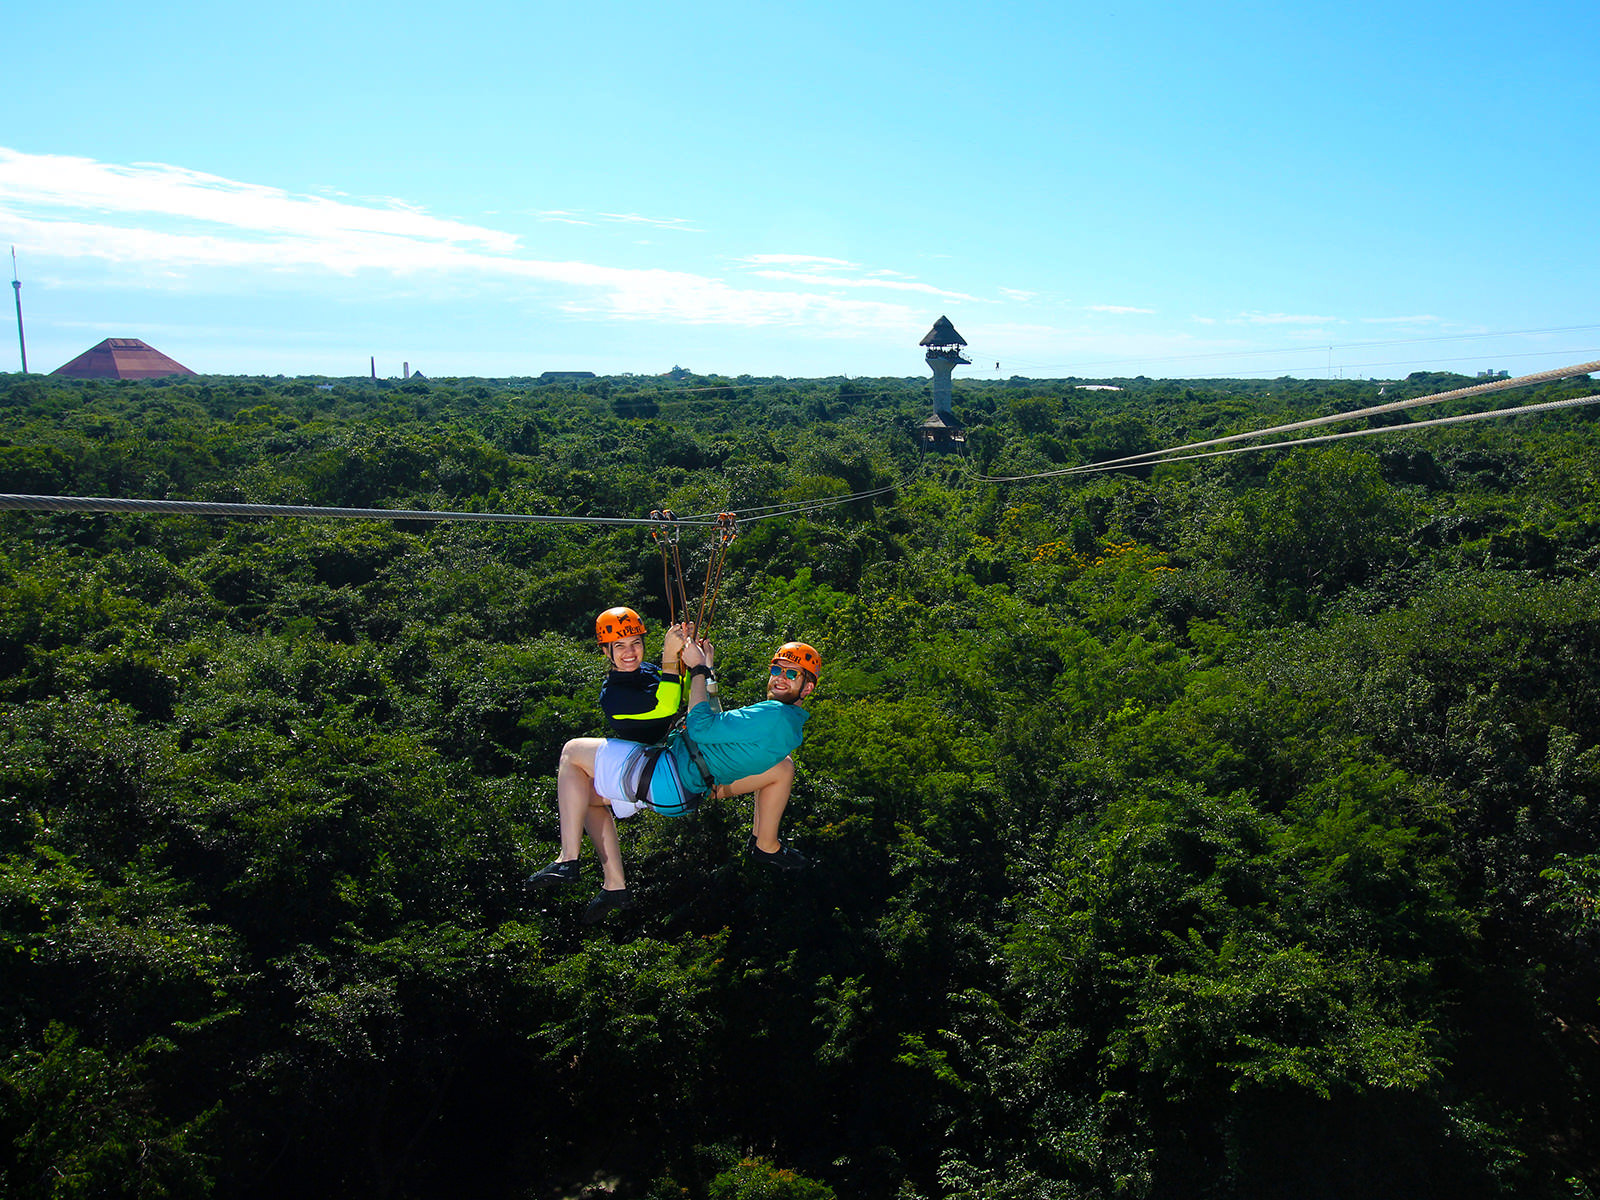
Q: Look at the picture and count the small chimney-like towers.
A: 2